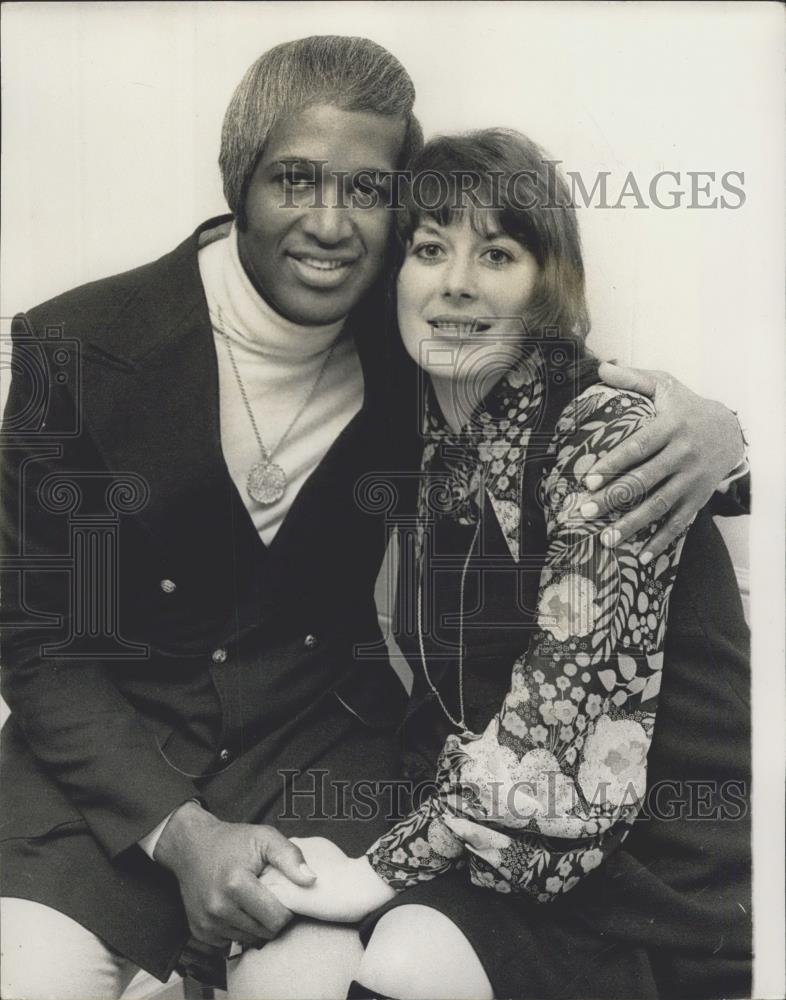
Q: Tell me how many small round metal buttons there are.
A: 4